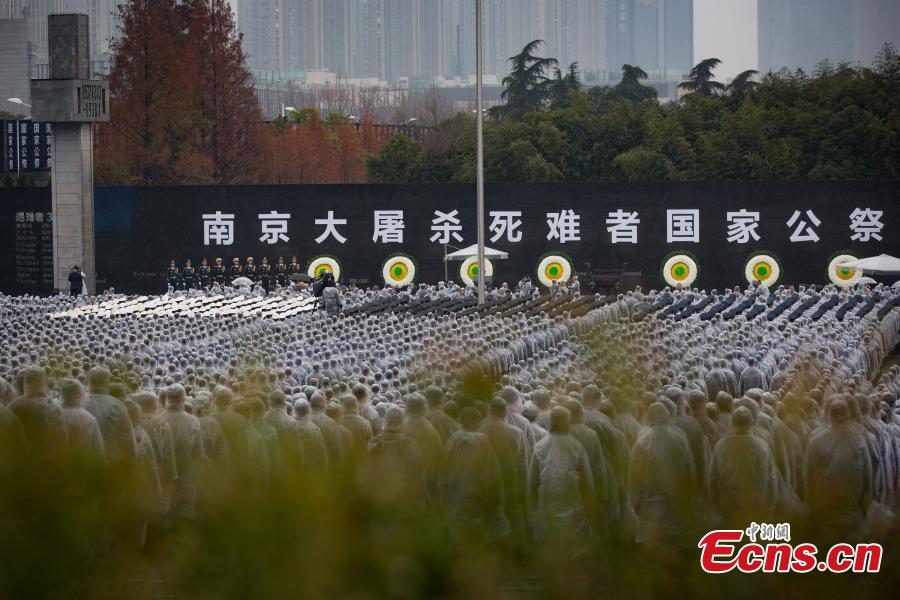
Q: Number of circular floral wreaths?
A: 7